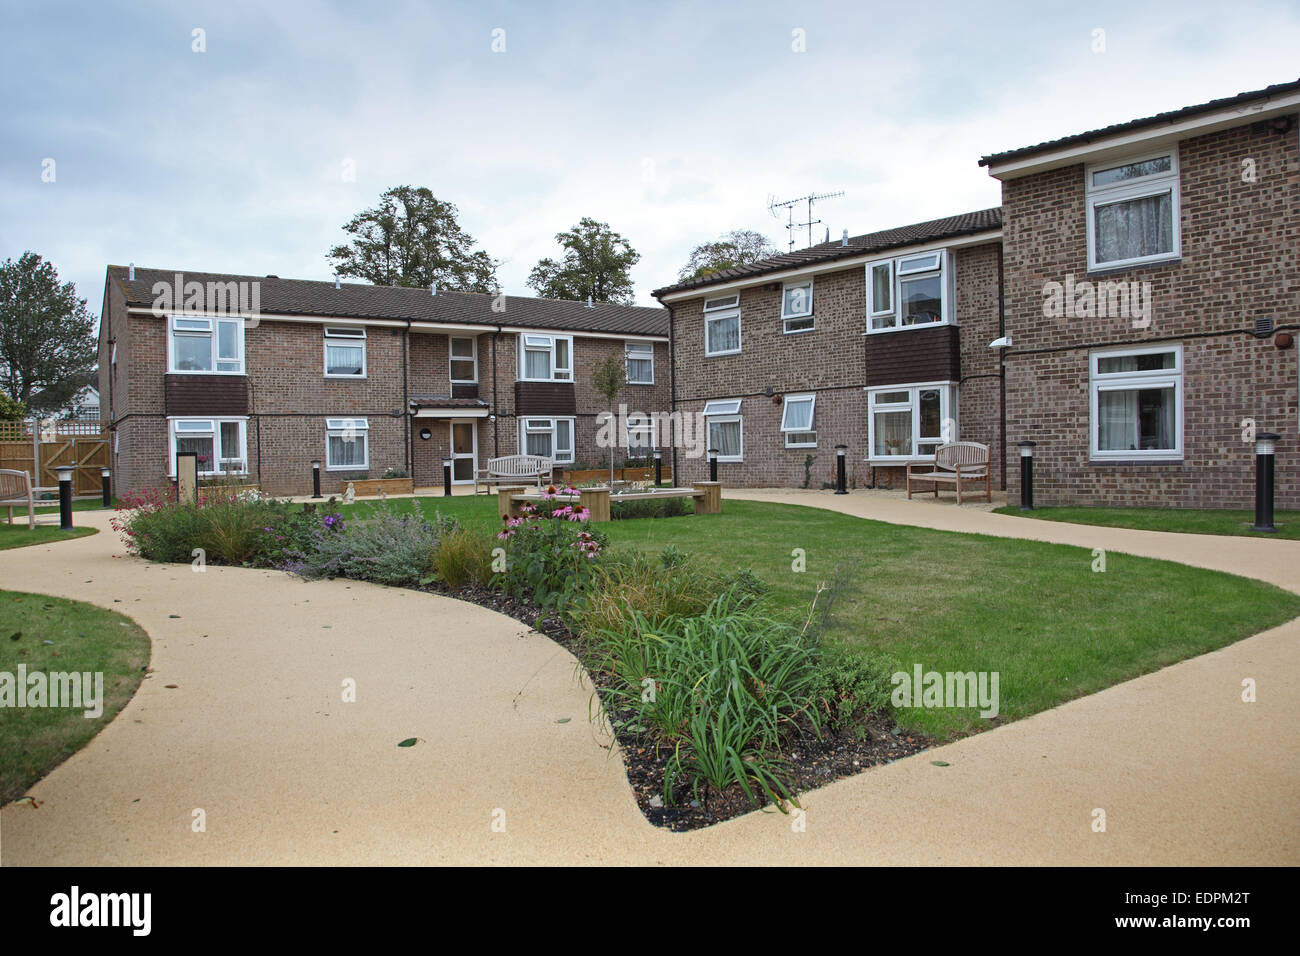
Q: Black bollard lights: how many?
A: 9